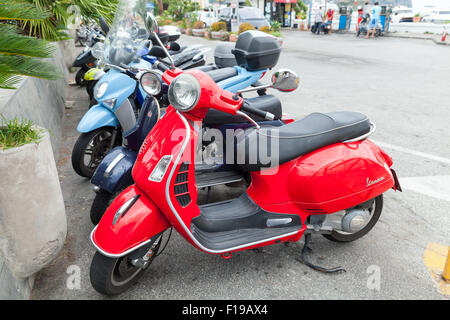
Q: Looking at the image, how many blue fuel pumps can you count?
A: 2